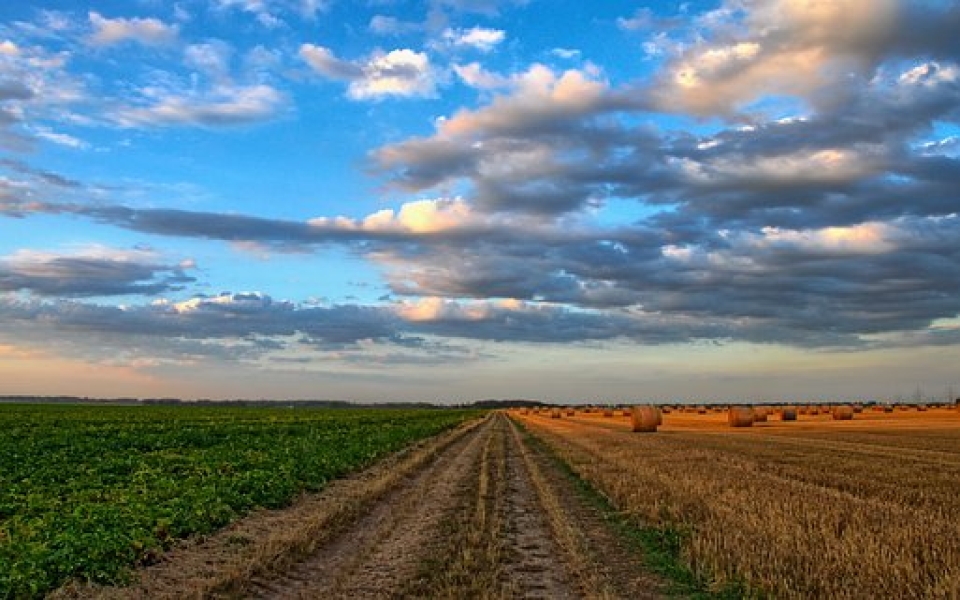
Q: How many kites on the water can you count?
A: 0